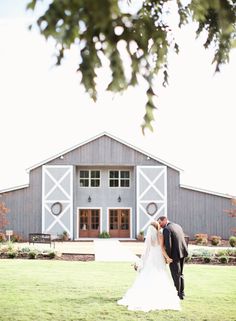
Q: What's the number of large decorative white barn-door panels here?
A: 2